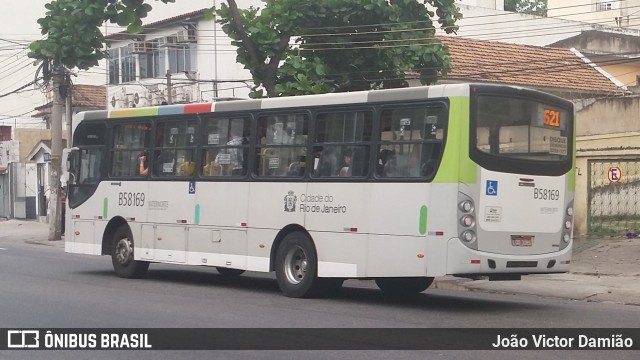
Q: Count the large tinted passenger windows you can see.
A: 6